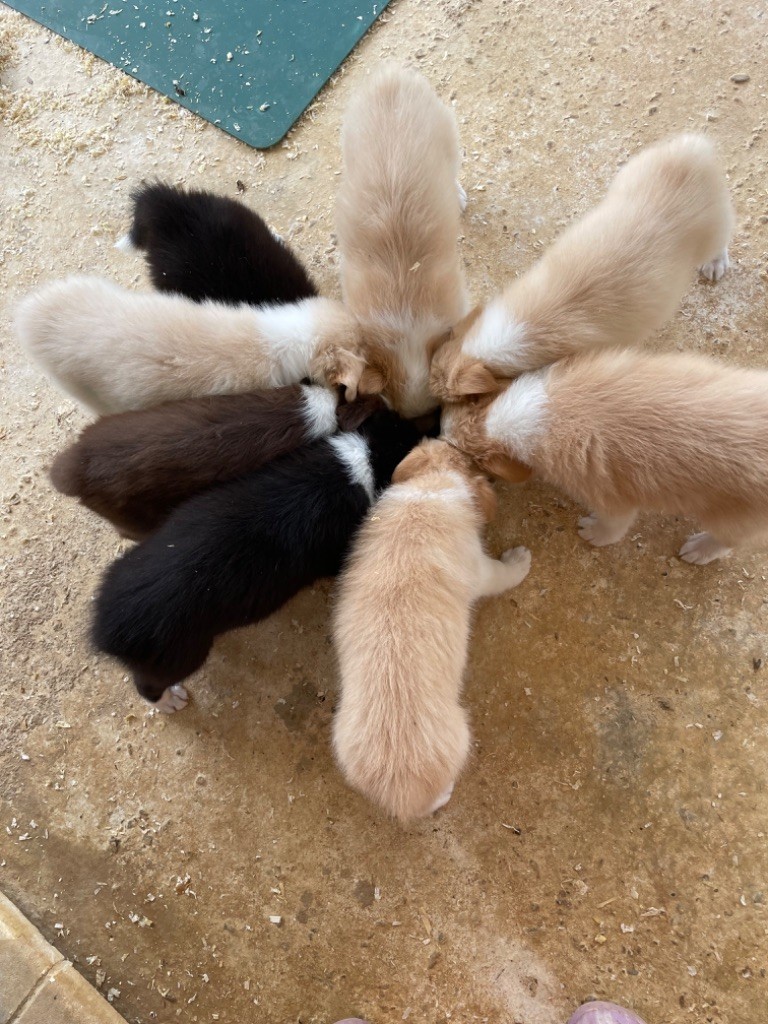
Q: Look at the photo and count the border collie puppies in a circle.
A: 8